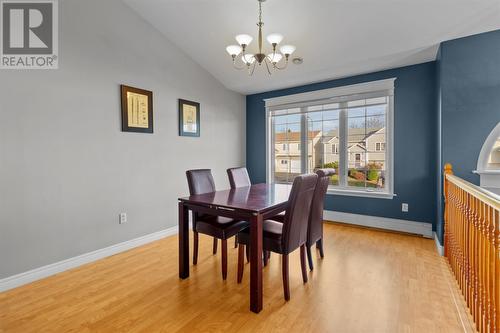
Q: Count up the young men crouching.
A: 0